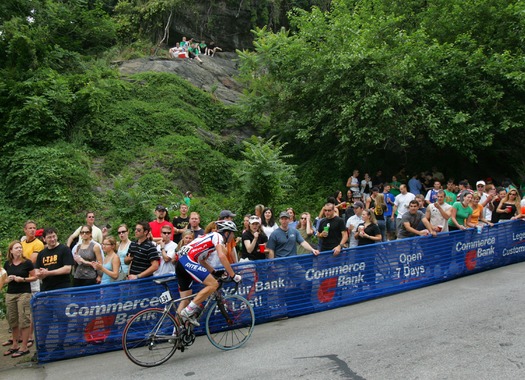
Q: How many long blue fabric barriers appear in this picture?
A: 1